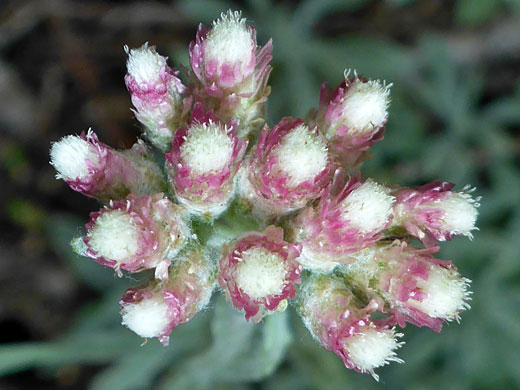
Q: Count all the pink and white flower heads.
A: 13